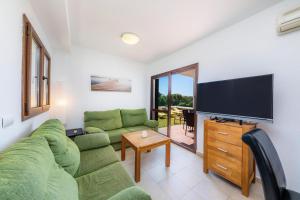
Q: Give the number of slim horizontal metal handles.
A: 3